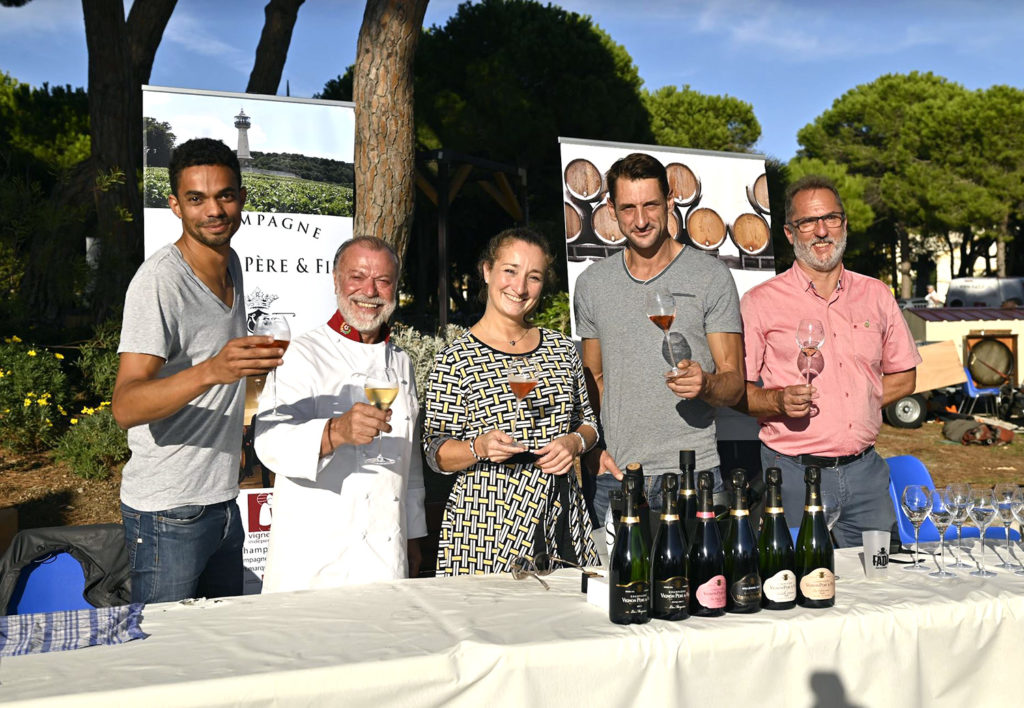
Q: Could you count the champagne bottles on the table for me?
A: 8